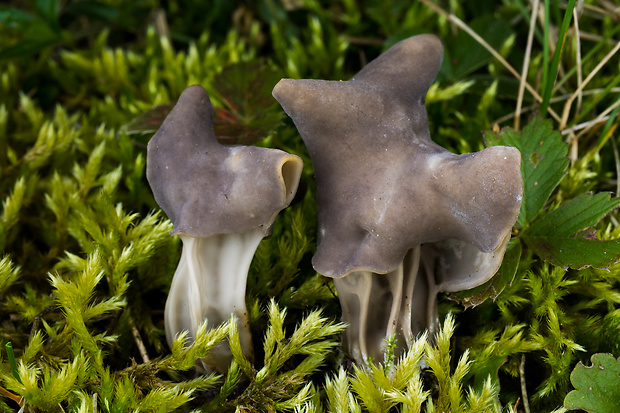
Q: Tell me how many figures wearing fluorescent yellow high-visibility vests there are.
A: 0